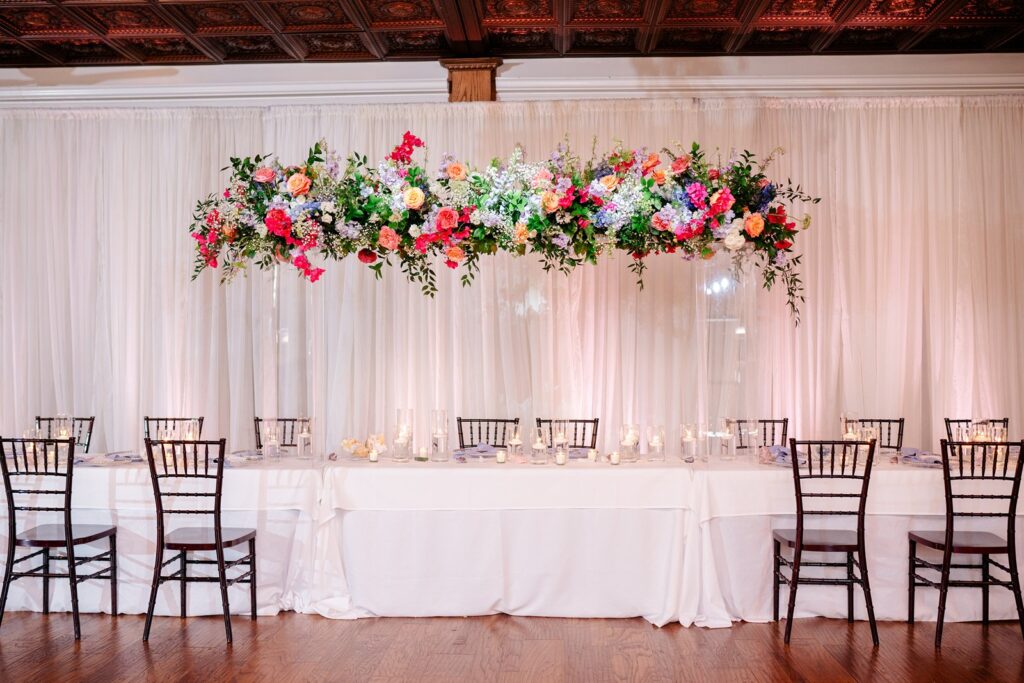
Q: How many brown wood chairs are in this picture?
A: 12